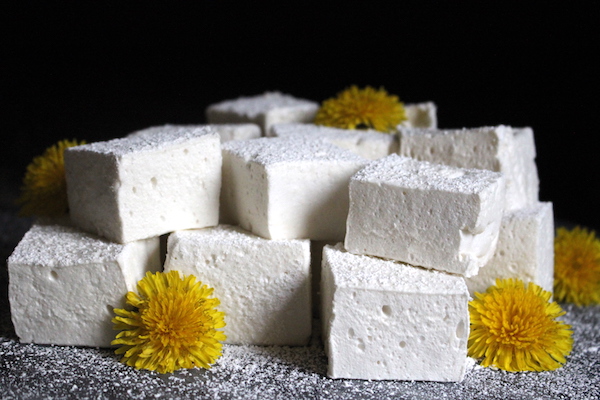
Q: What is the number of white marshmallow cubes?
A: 12